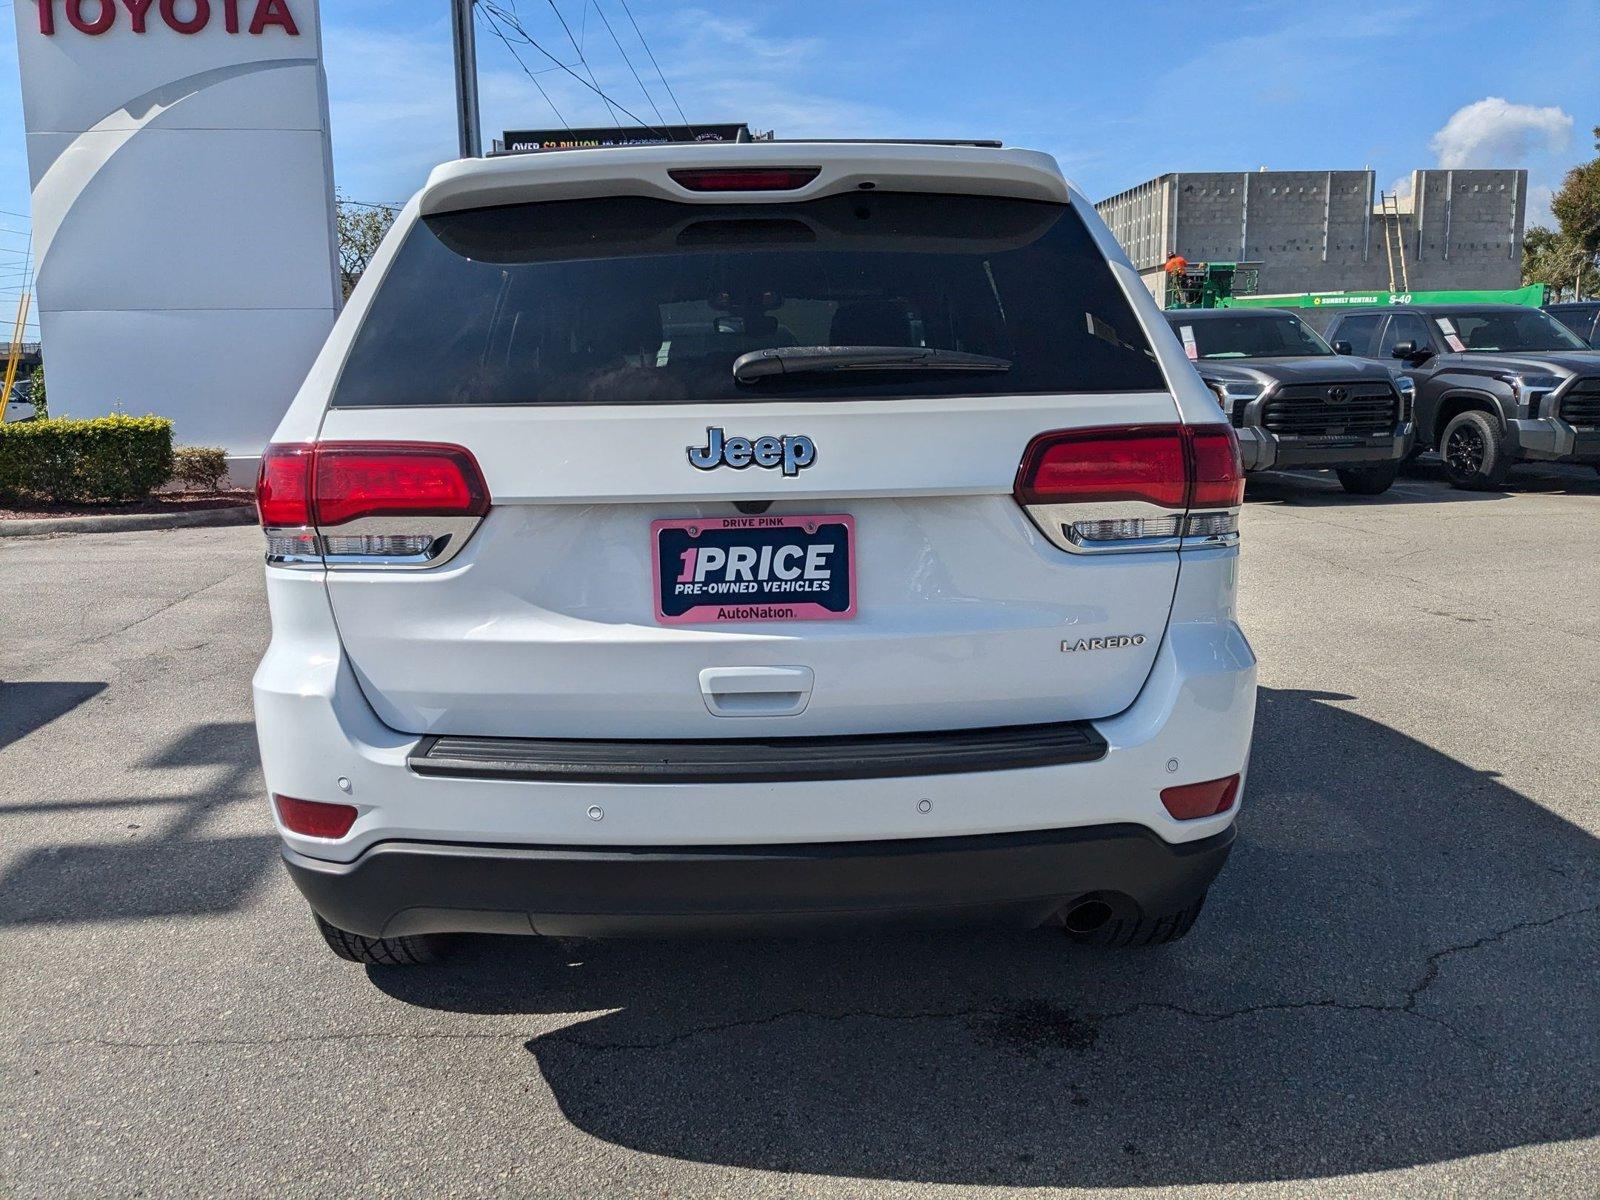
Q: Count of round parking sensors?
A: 4